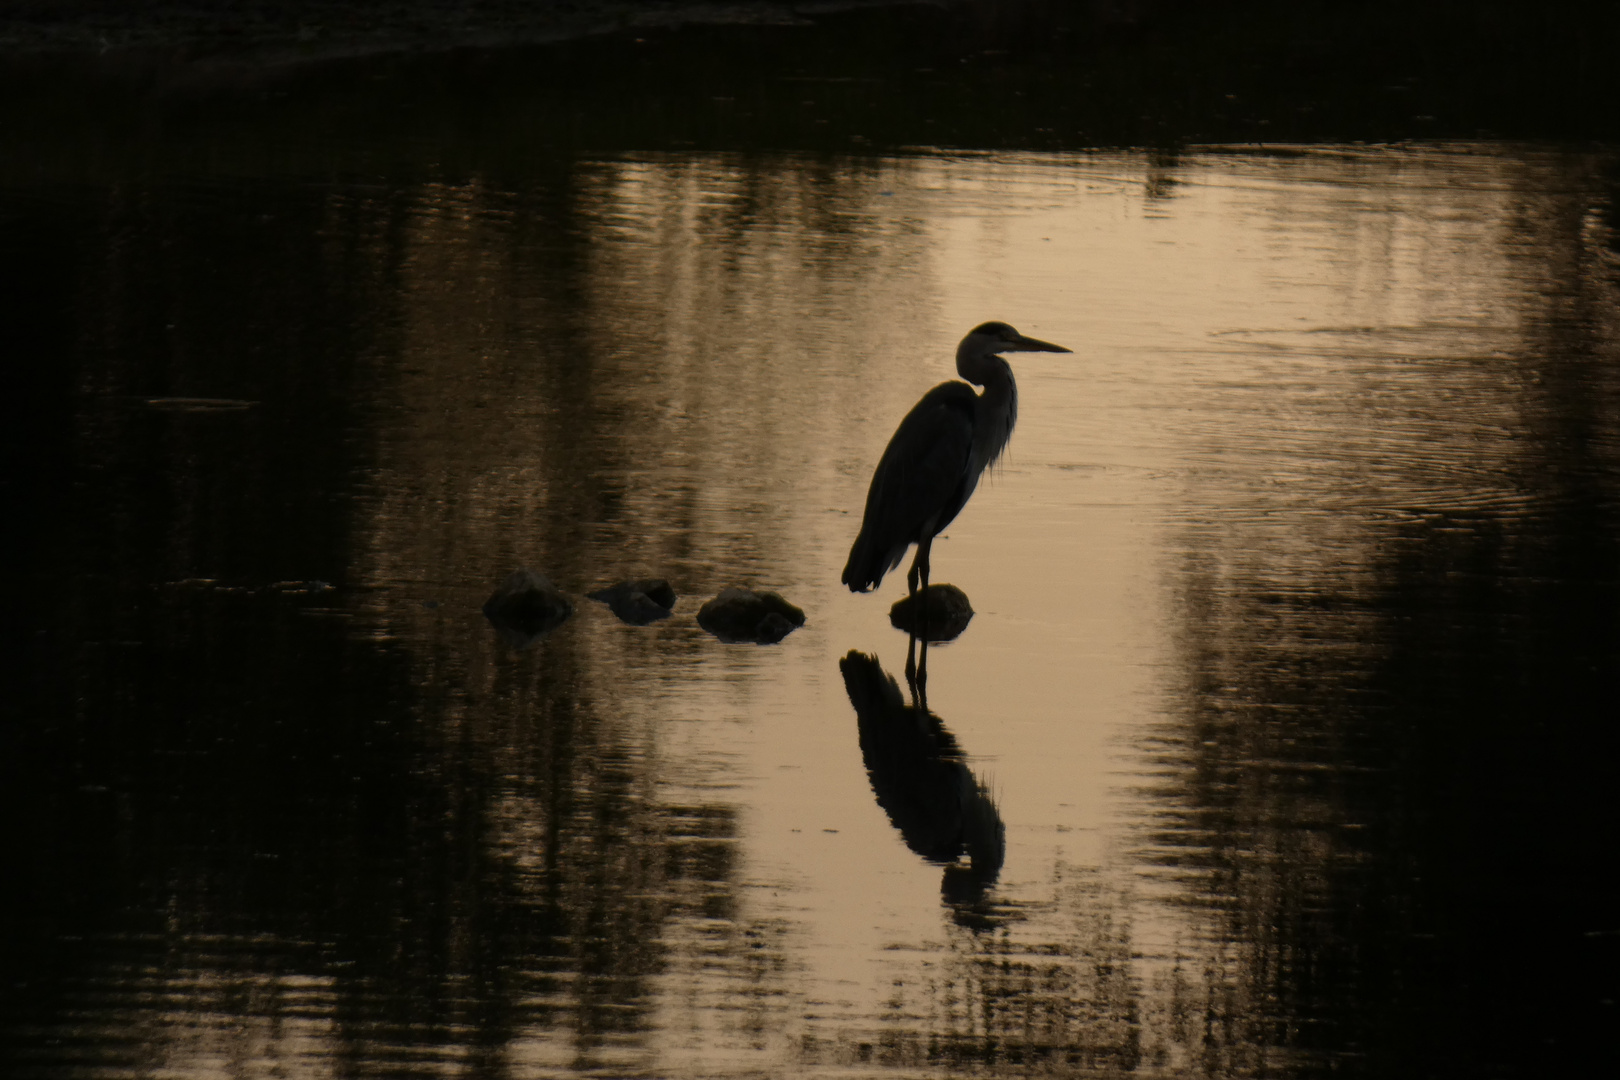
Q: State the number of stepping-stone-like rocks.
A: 4